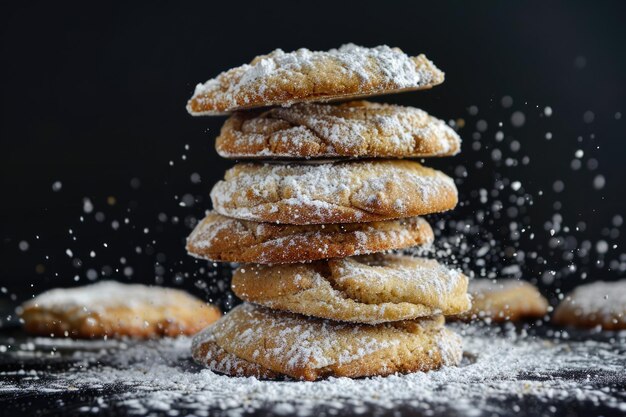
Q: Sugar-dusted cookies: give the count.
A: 9